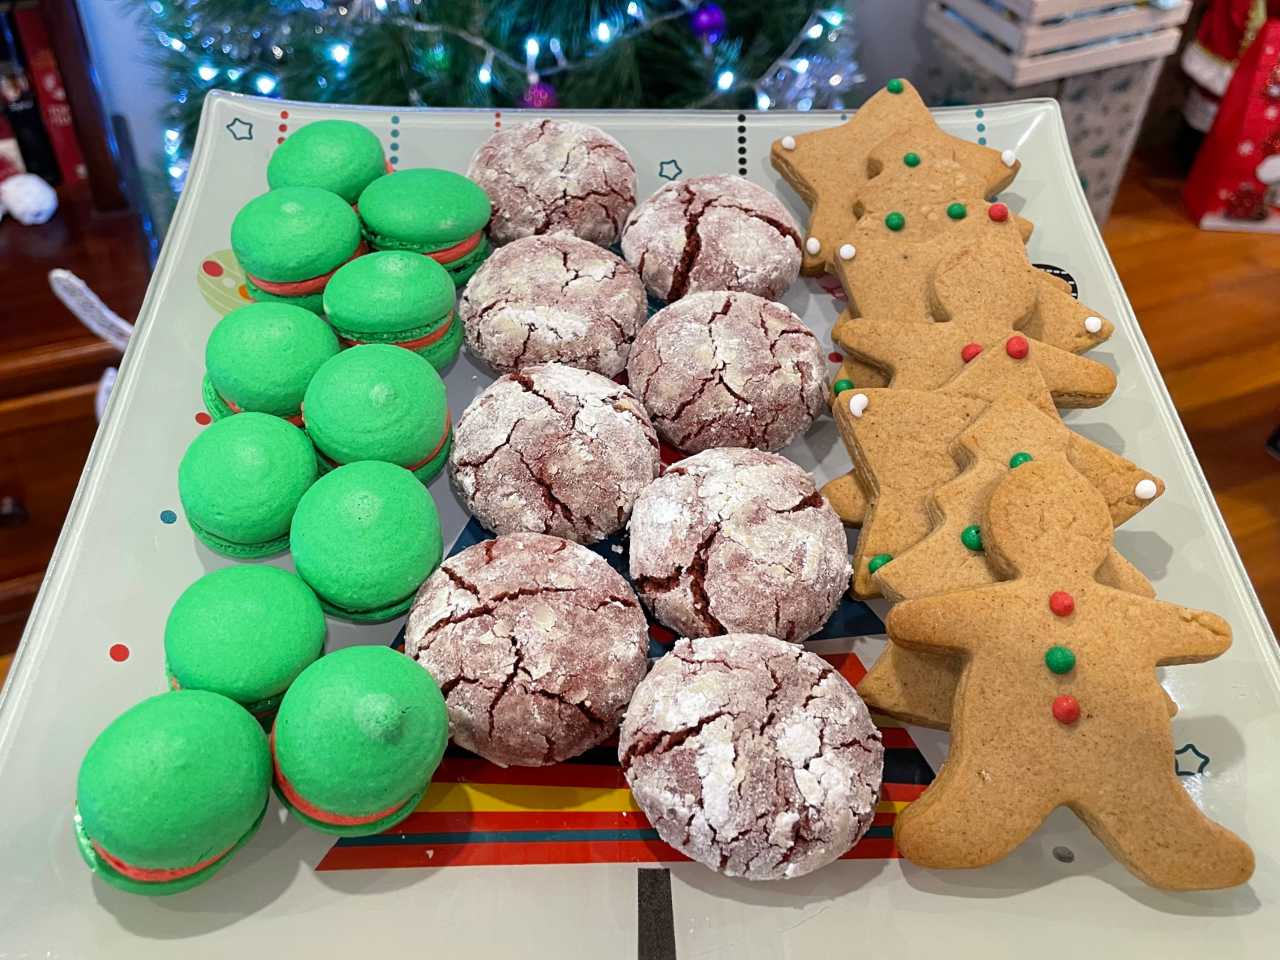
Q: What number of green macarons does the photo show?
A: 11